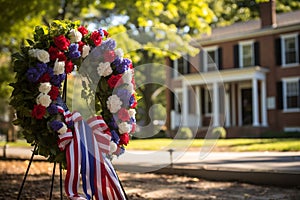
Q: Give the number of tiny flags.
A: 0